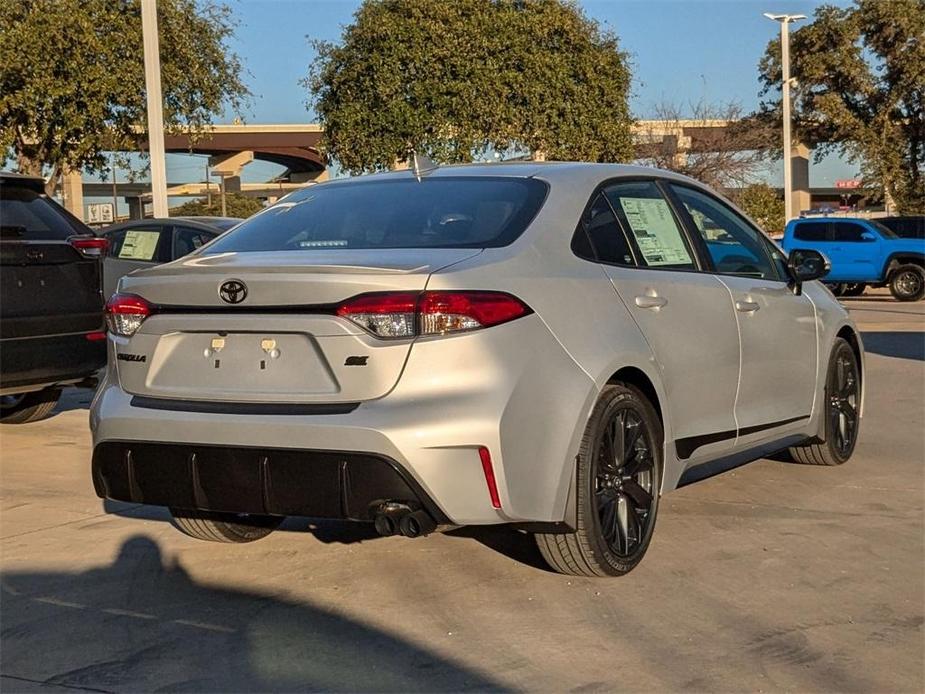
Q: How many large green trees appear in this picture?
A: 3